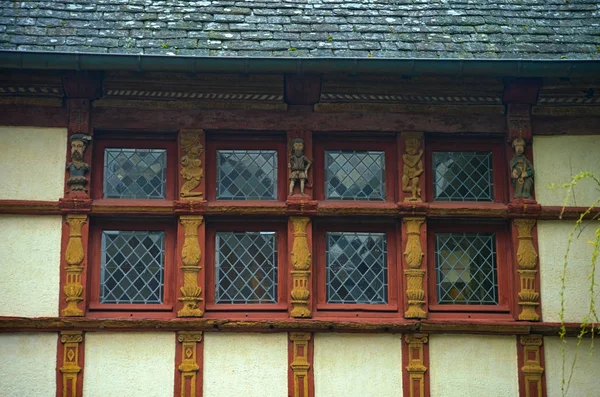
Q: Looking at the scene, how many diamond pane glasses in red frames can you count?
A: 8